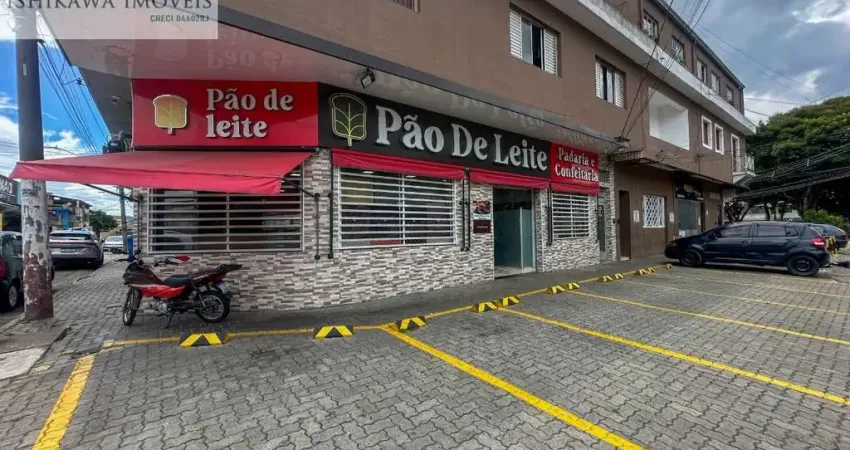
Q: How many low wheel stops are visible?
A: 12